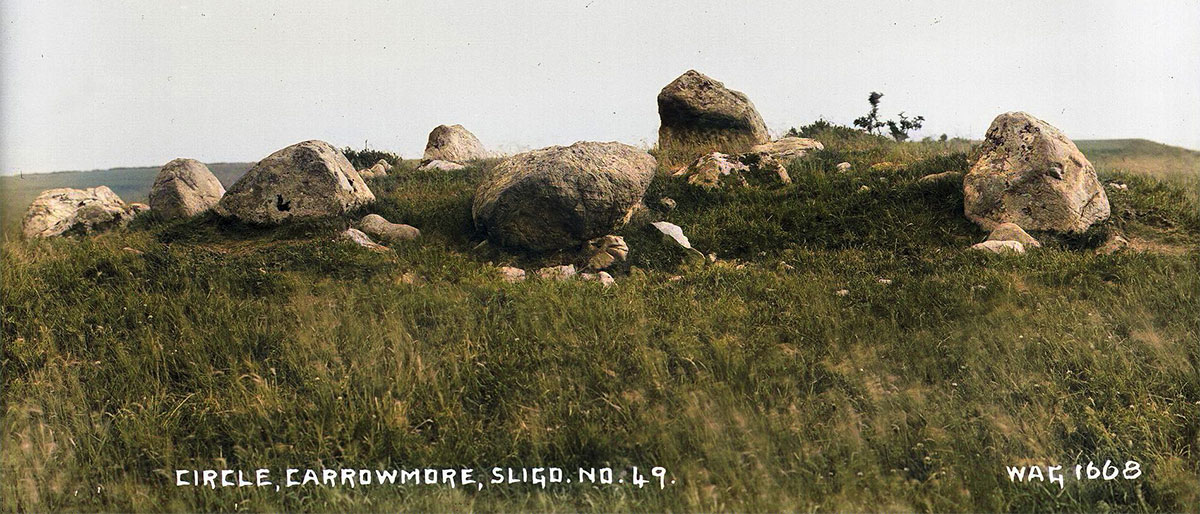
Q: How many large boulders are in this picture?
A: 7